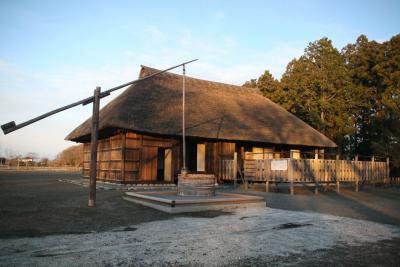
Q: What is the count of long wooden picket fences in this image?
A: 1